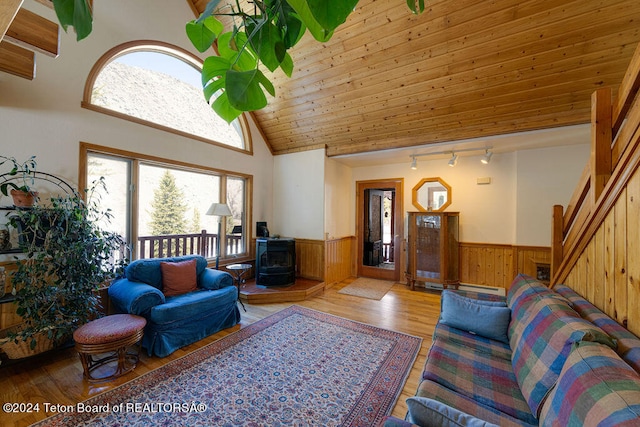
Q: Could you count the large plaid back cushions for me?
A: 2